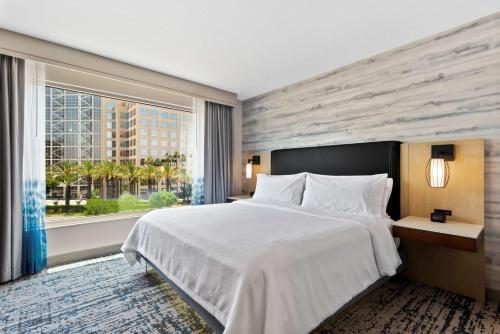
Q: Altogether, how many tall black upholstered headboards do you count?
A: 1